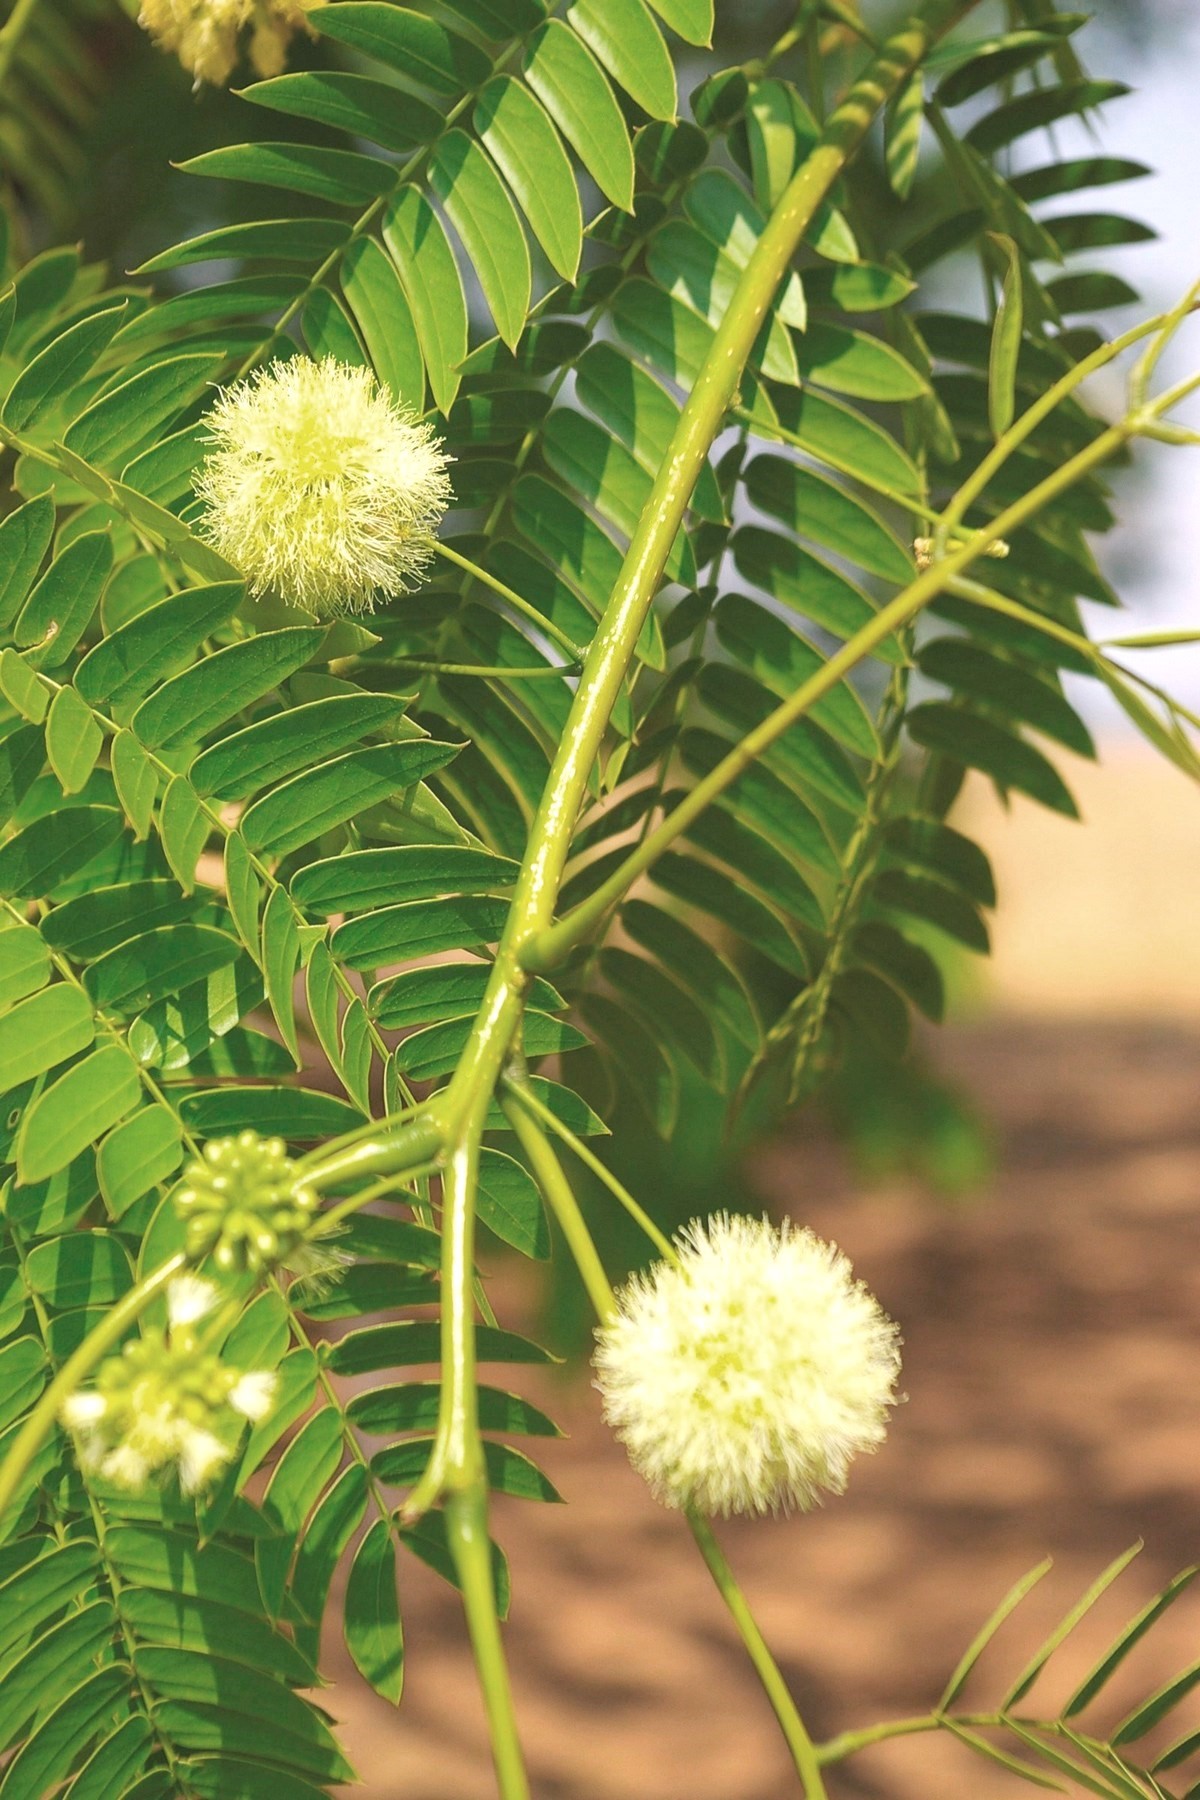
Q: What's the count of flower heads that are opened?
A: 2